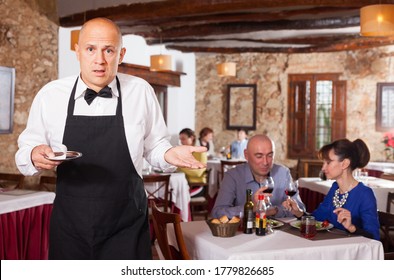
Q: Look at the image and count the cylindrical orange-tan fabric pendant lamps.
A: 4